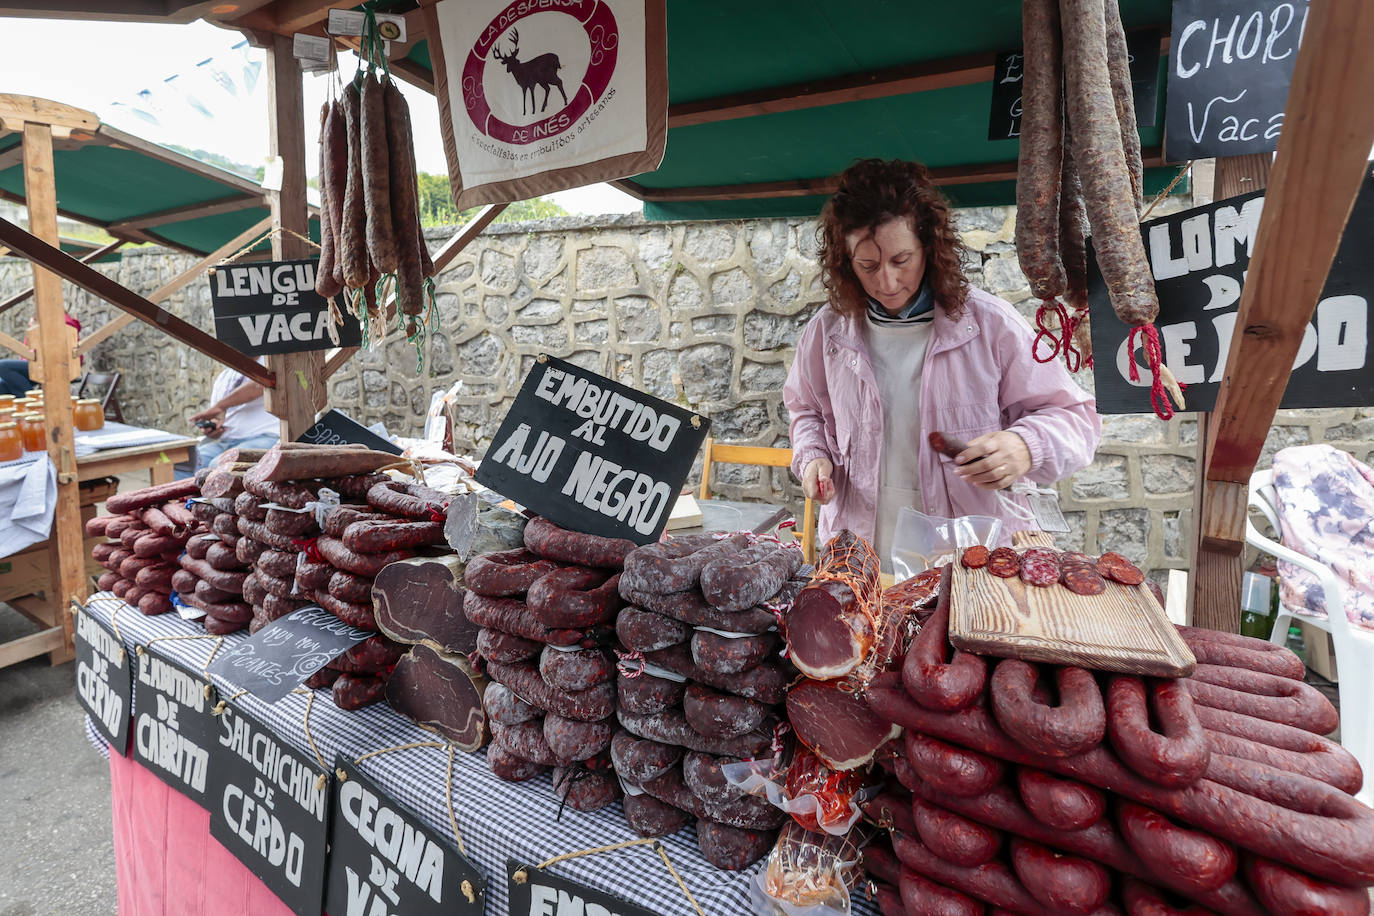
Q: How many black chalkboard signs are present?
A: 12